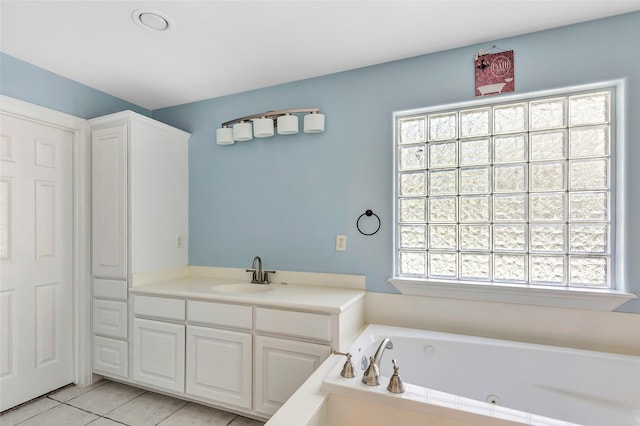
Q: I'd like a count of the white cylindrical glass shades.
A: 5